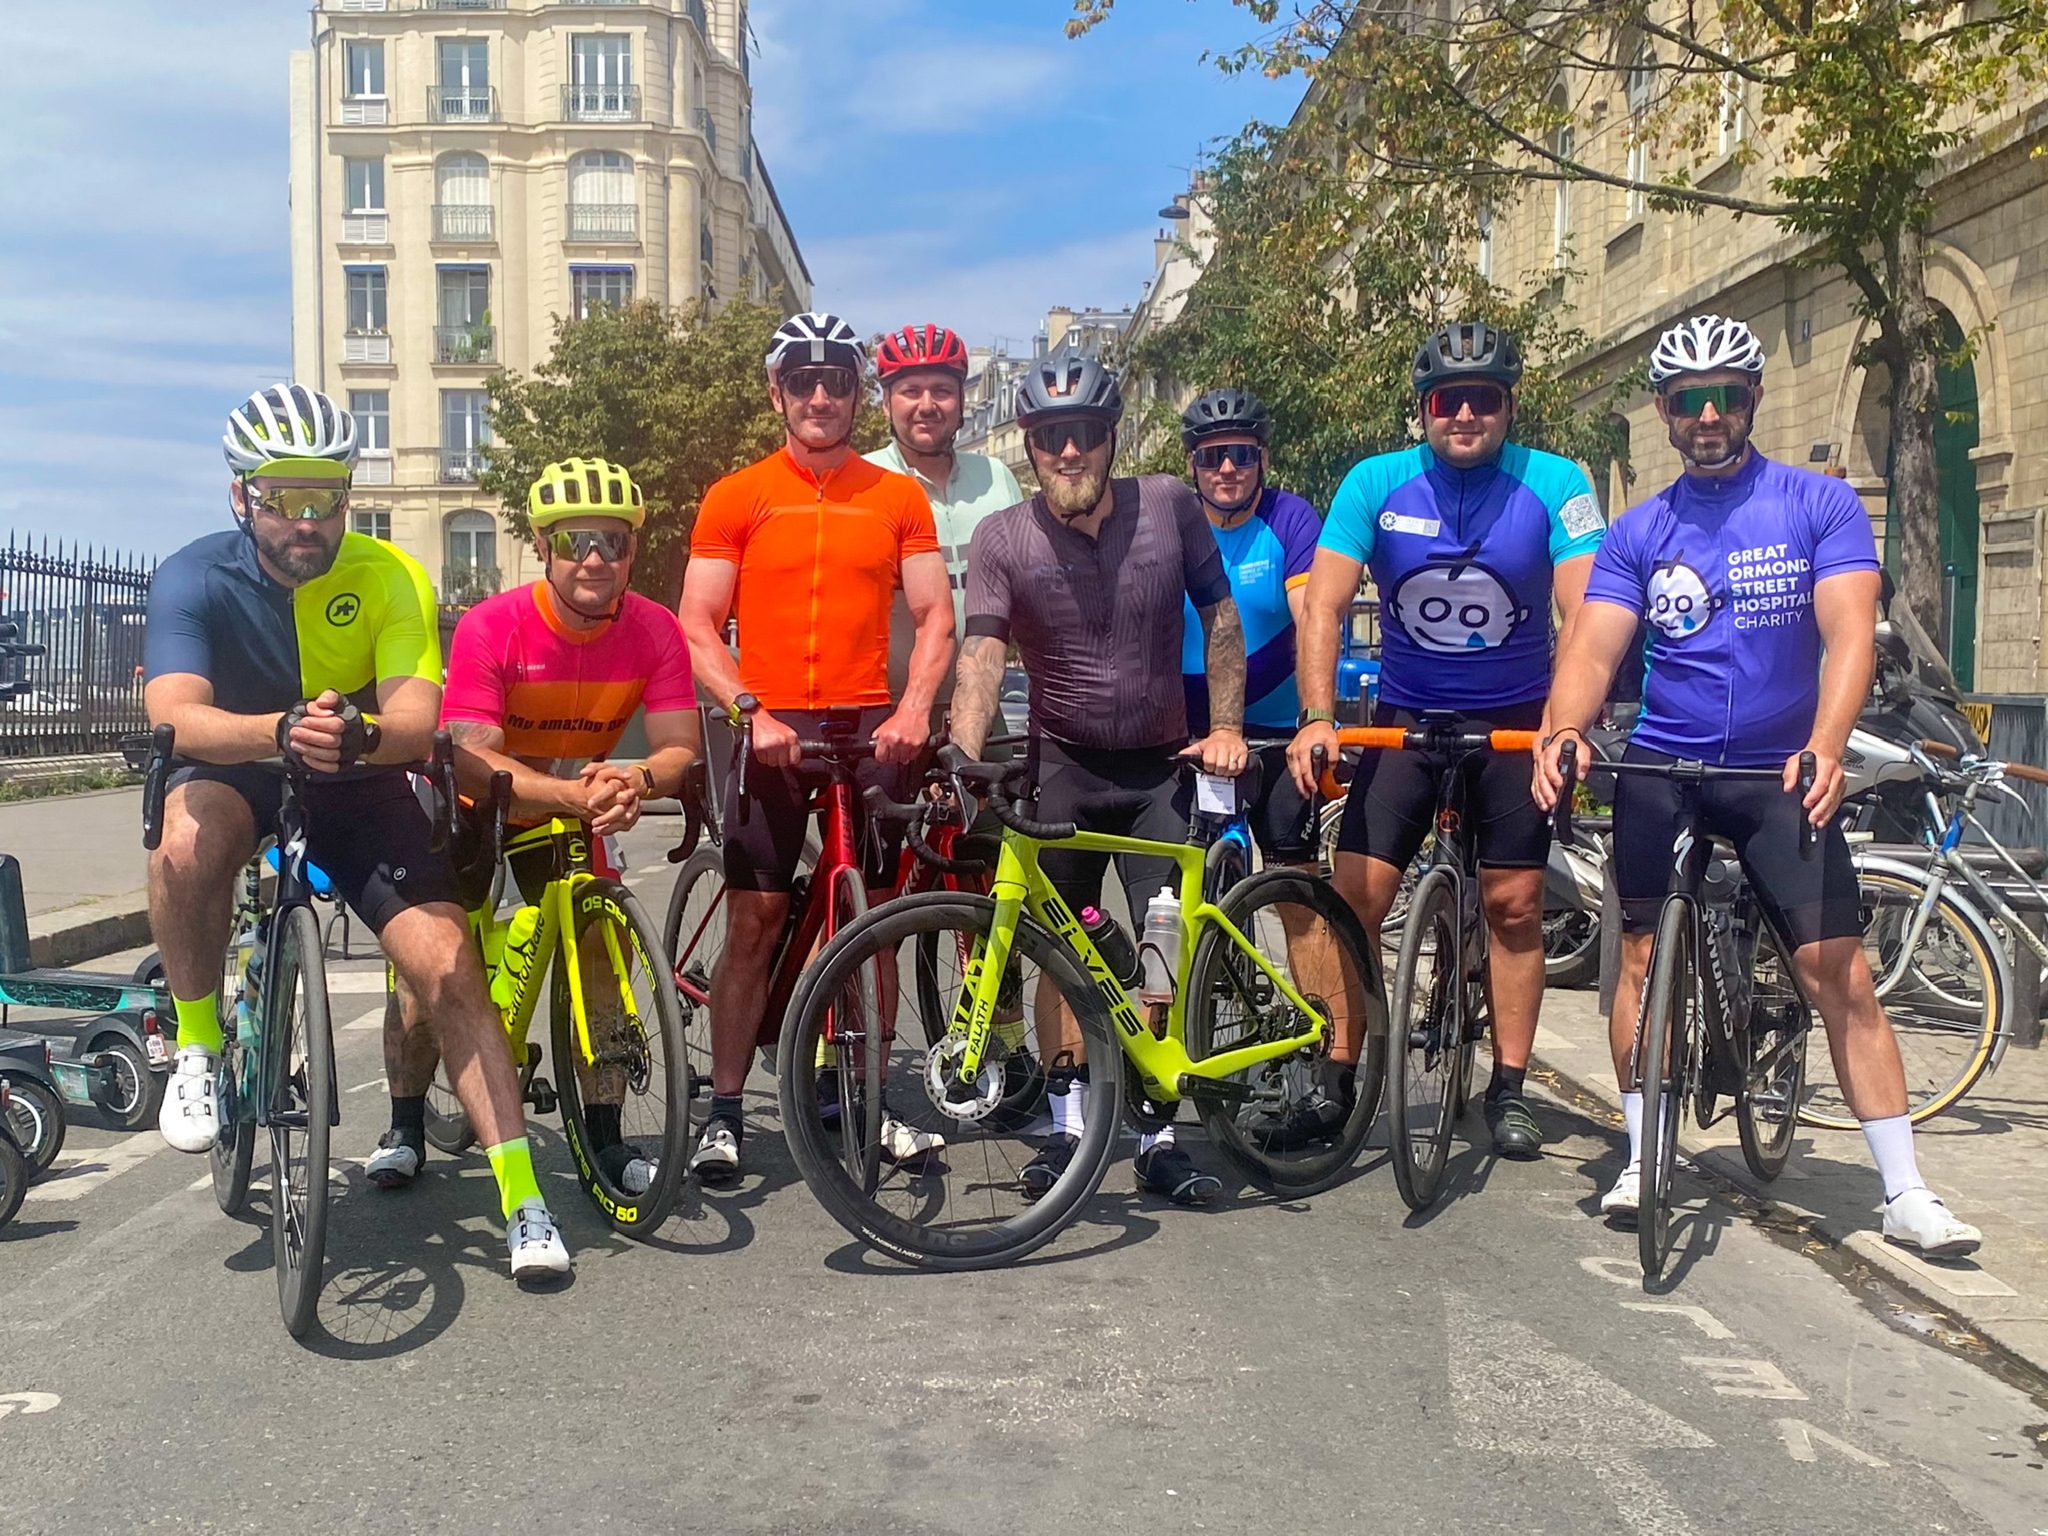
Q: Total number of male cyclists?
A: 8